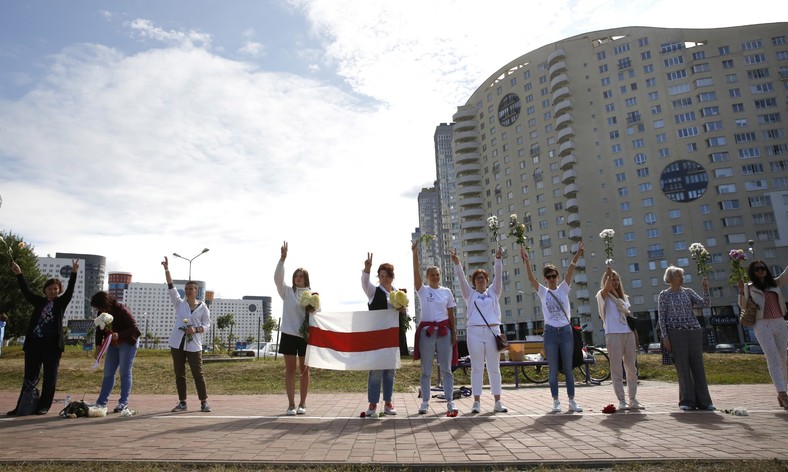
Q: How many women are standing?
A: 11